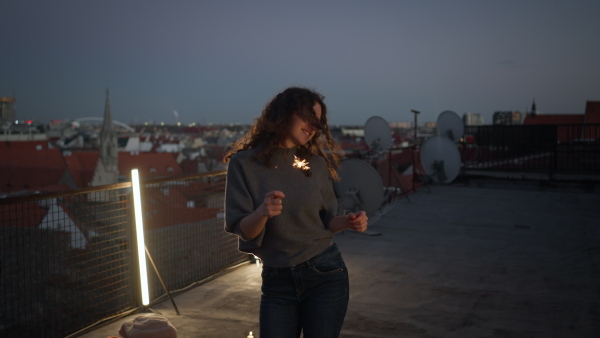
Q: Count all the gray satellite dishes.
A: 4